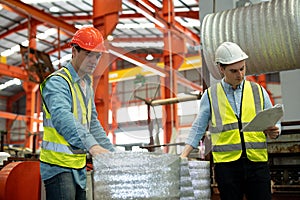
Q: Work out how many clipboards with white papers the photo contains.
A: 1